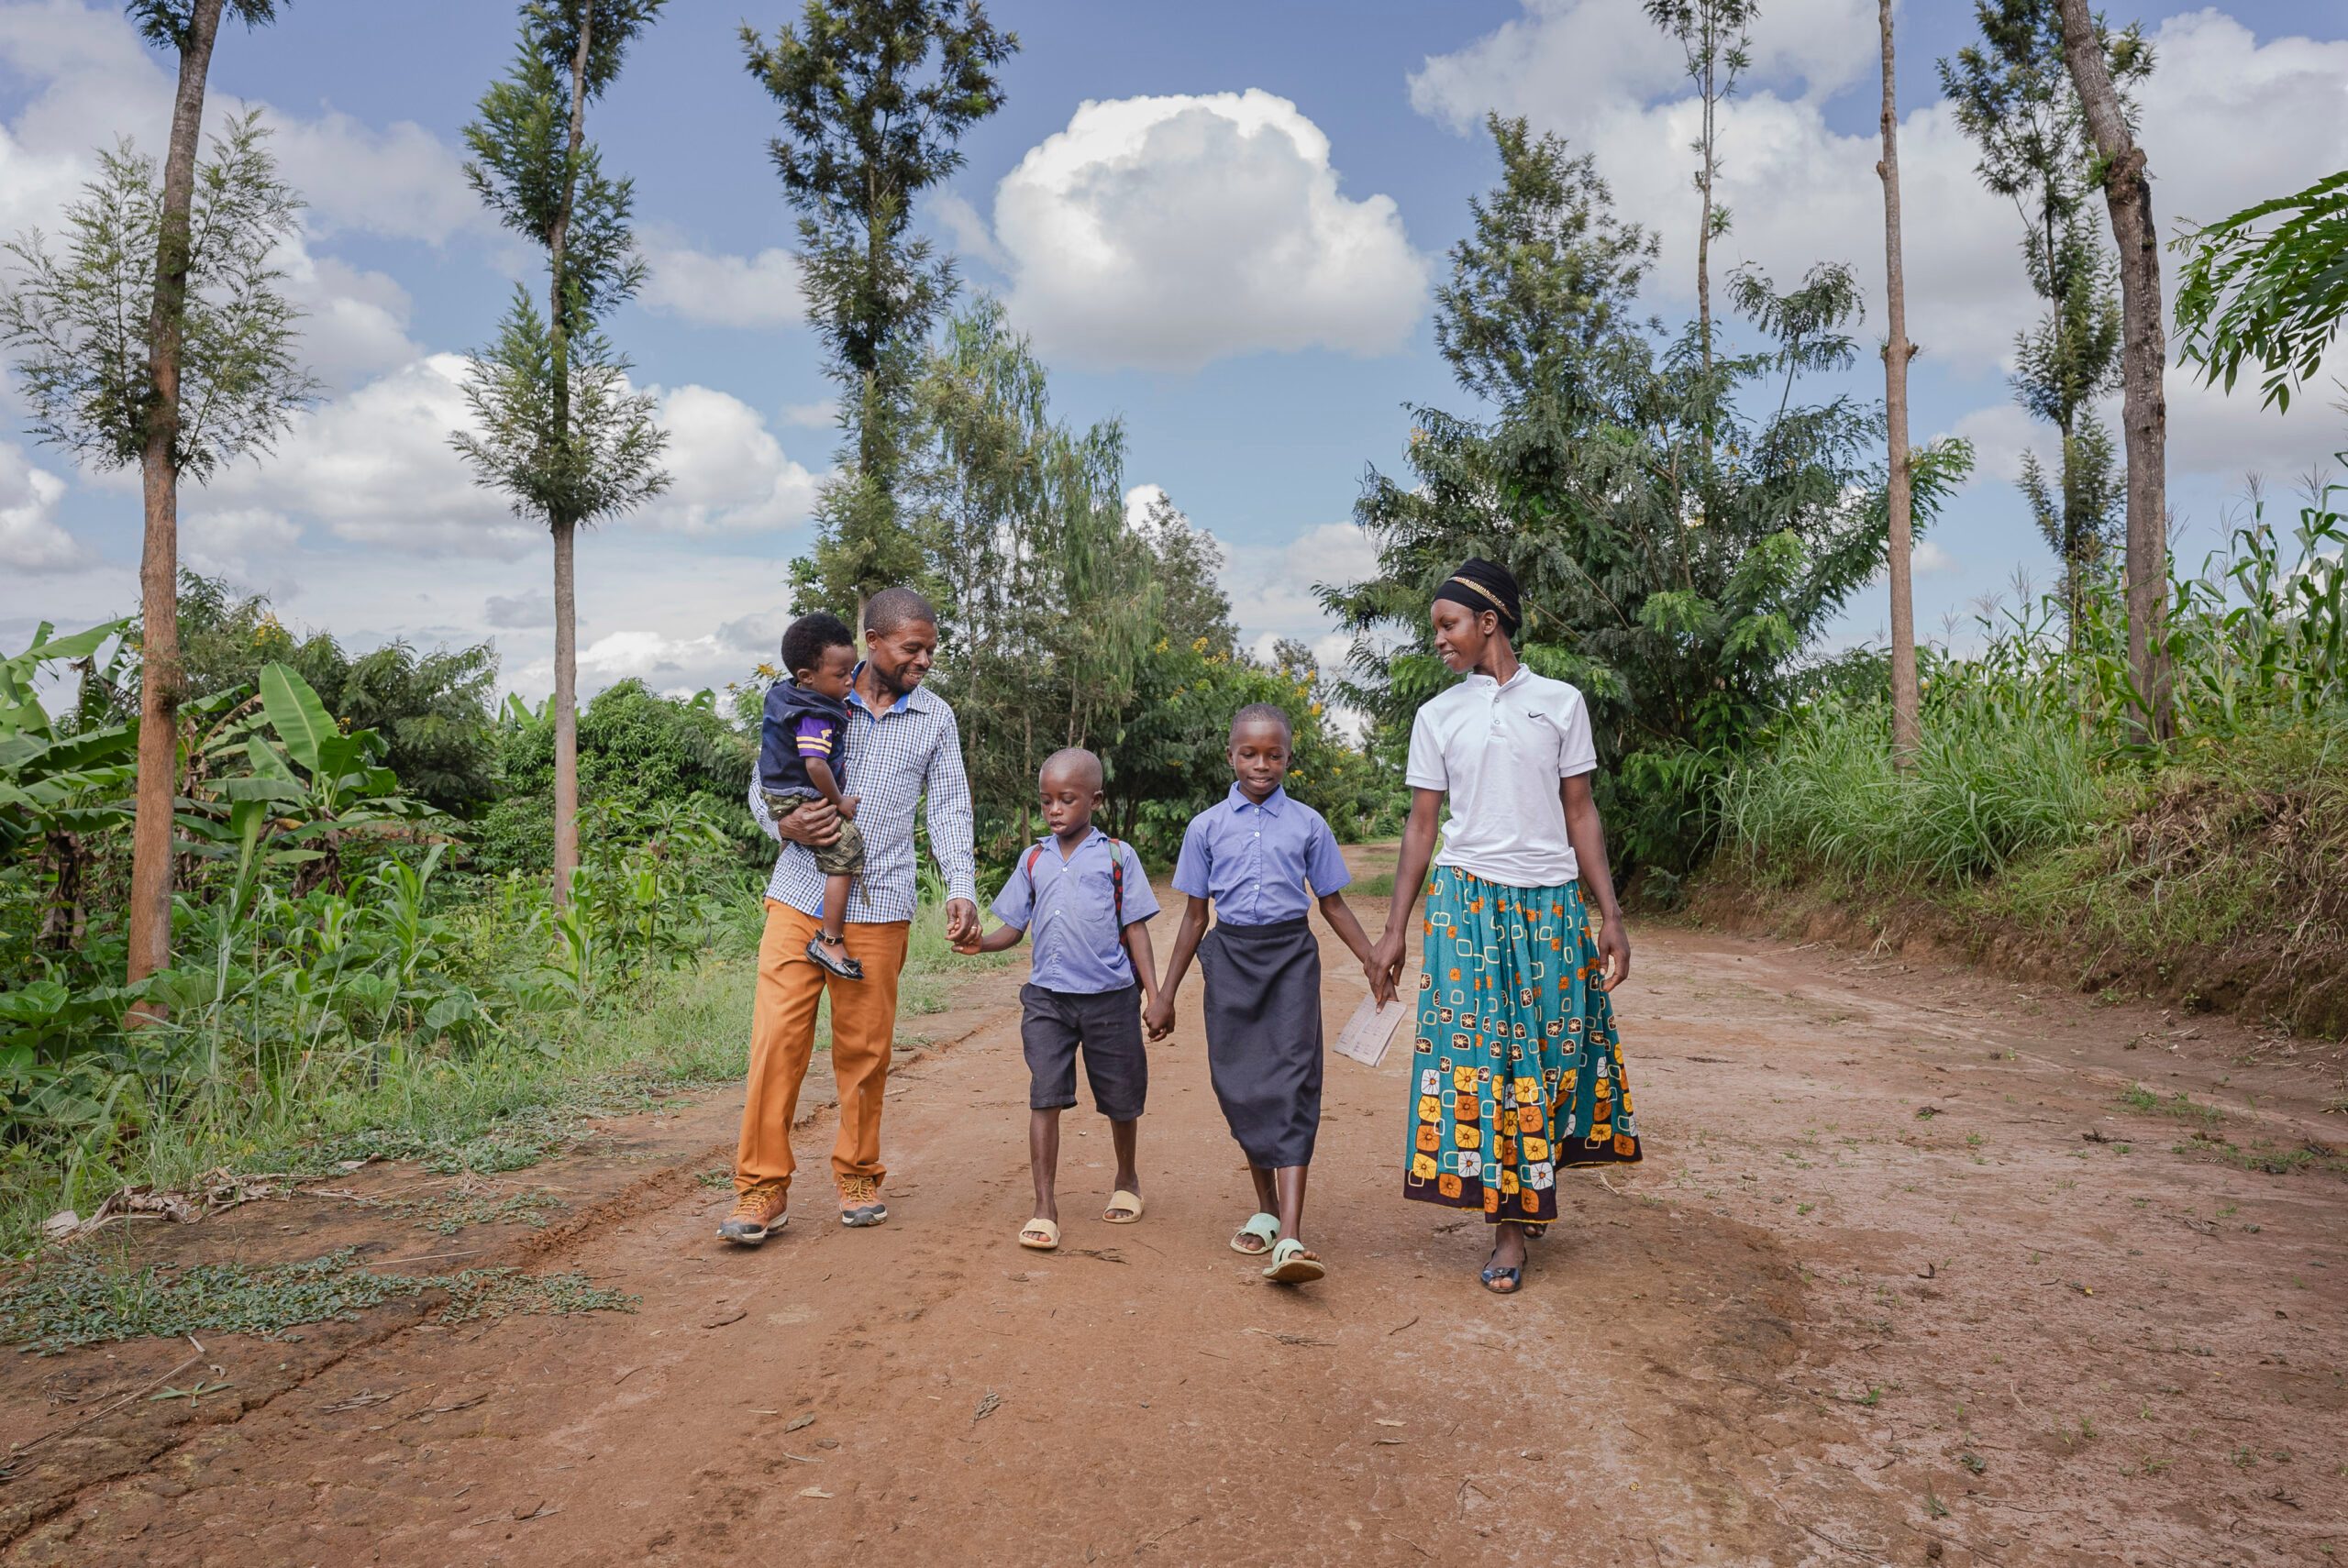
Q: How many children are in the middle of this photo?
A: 2